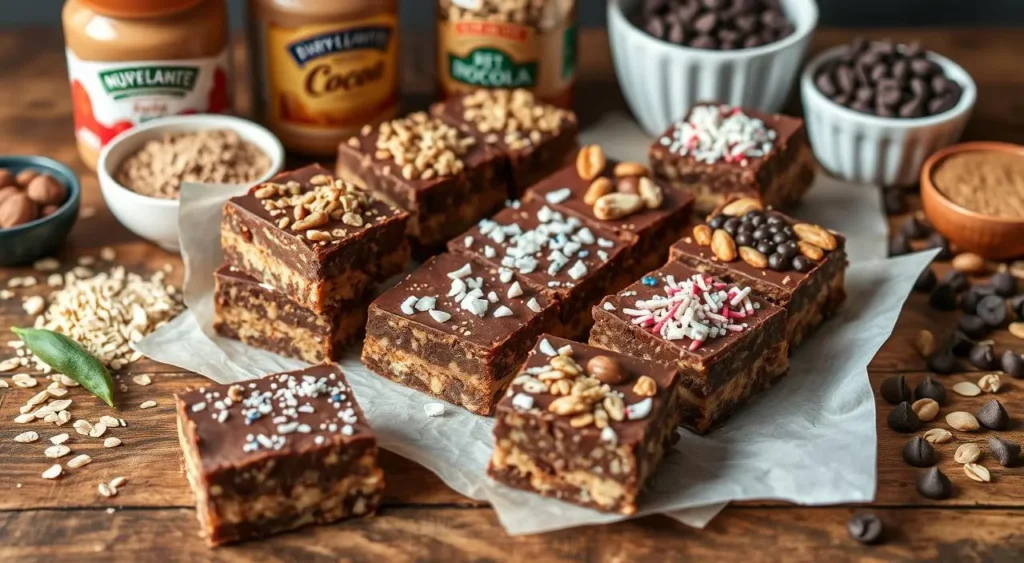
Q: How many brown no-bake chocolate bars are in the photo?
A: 12